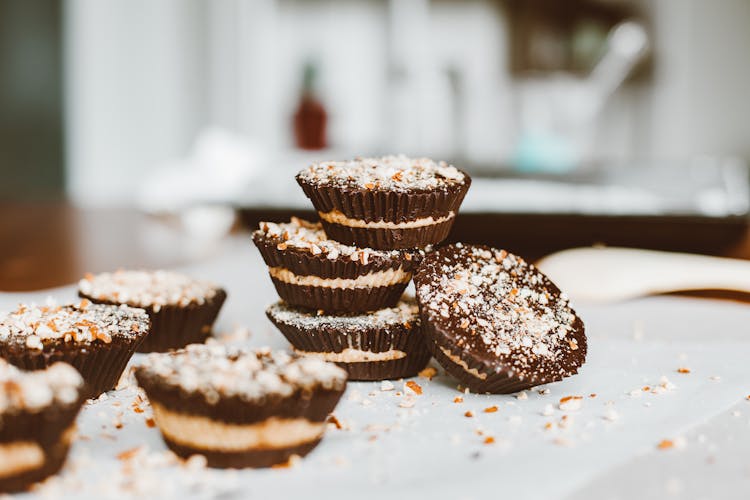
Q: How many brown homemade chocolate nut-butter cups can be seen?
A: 8